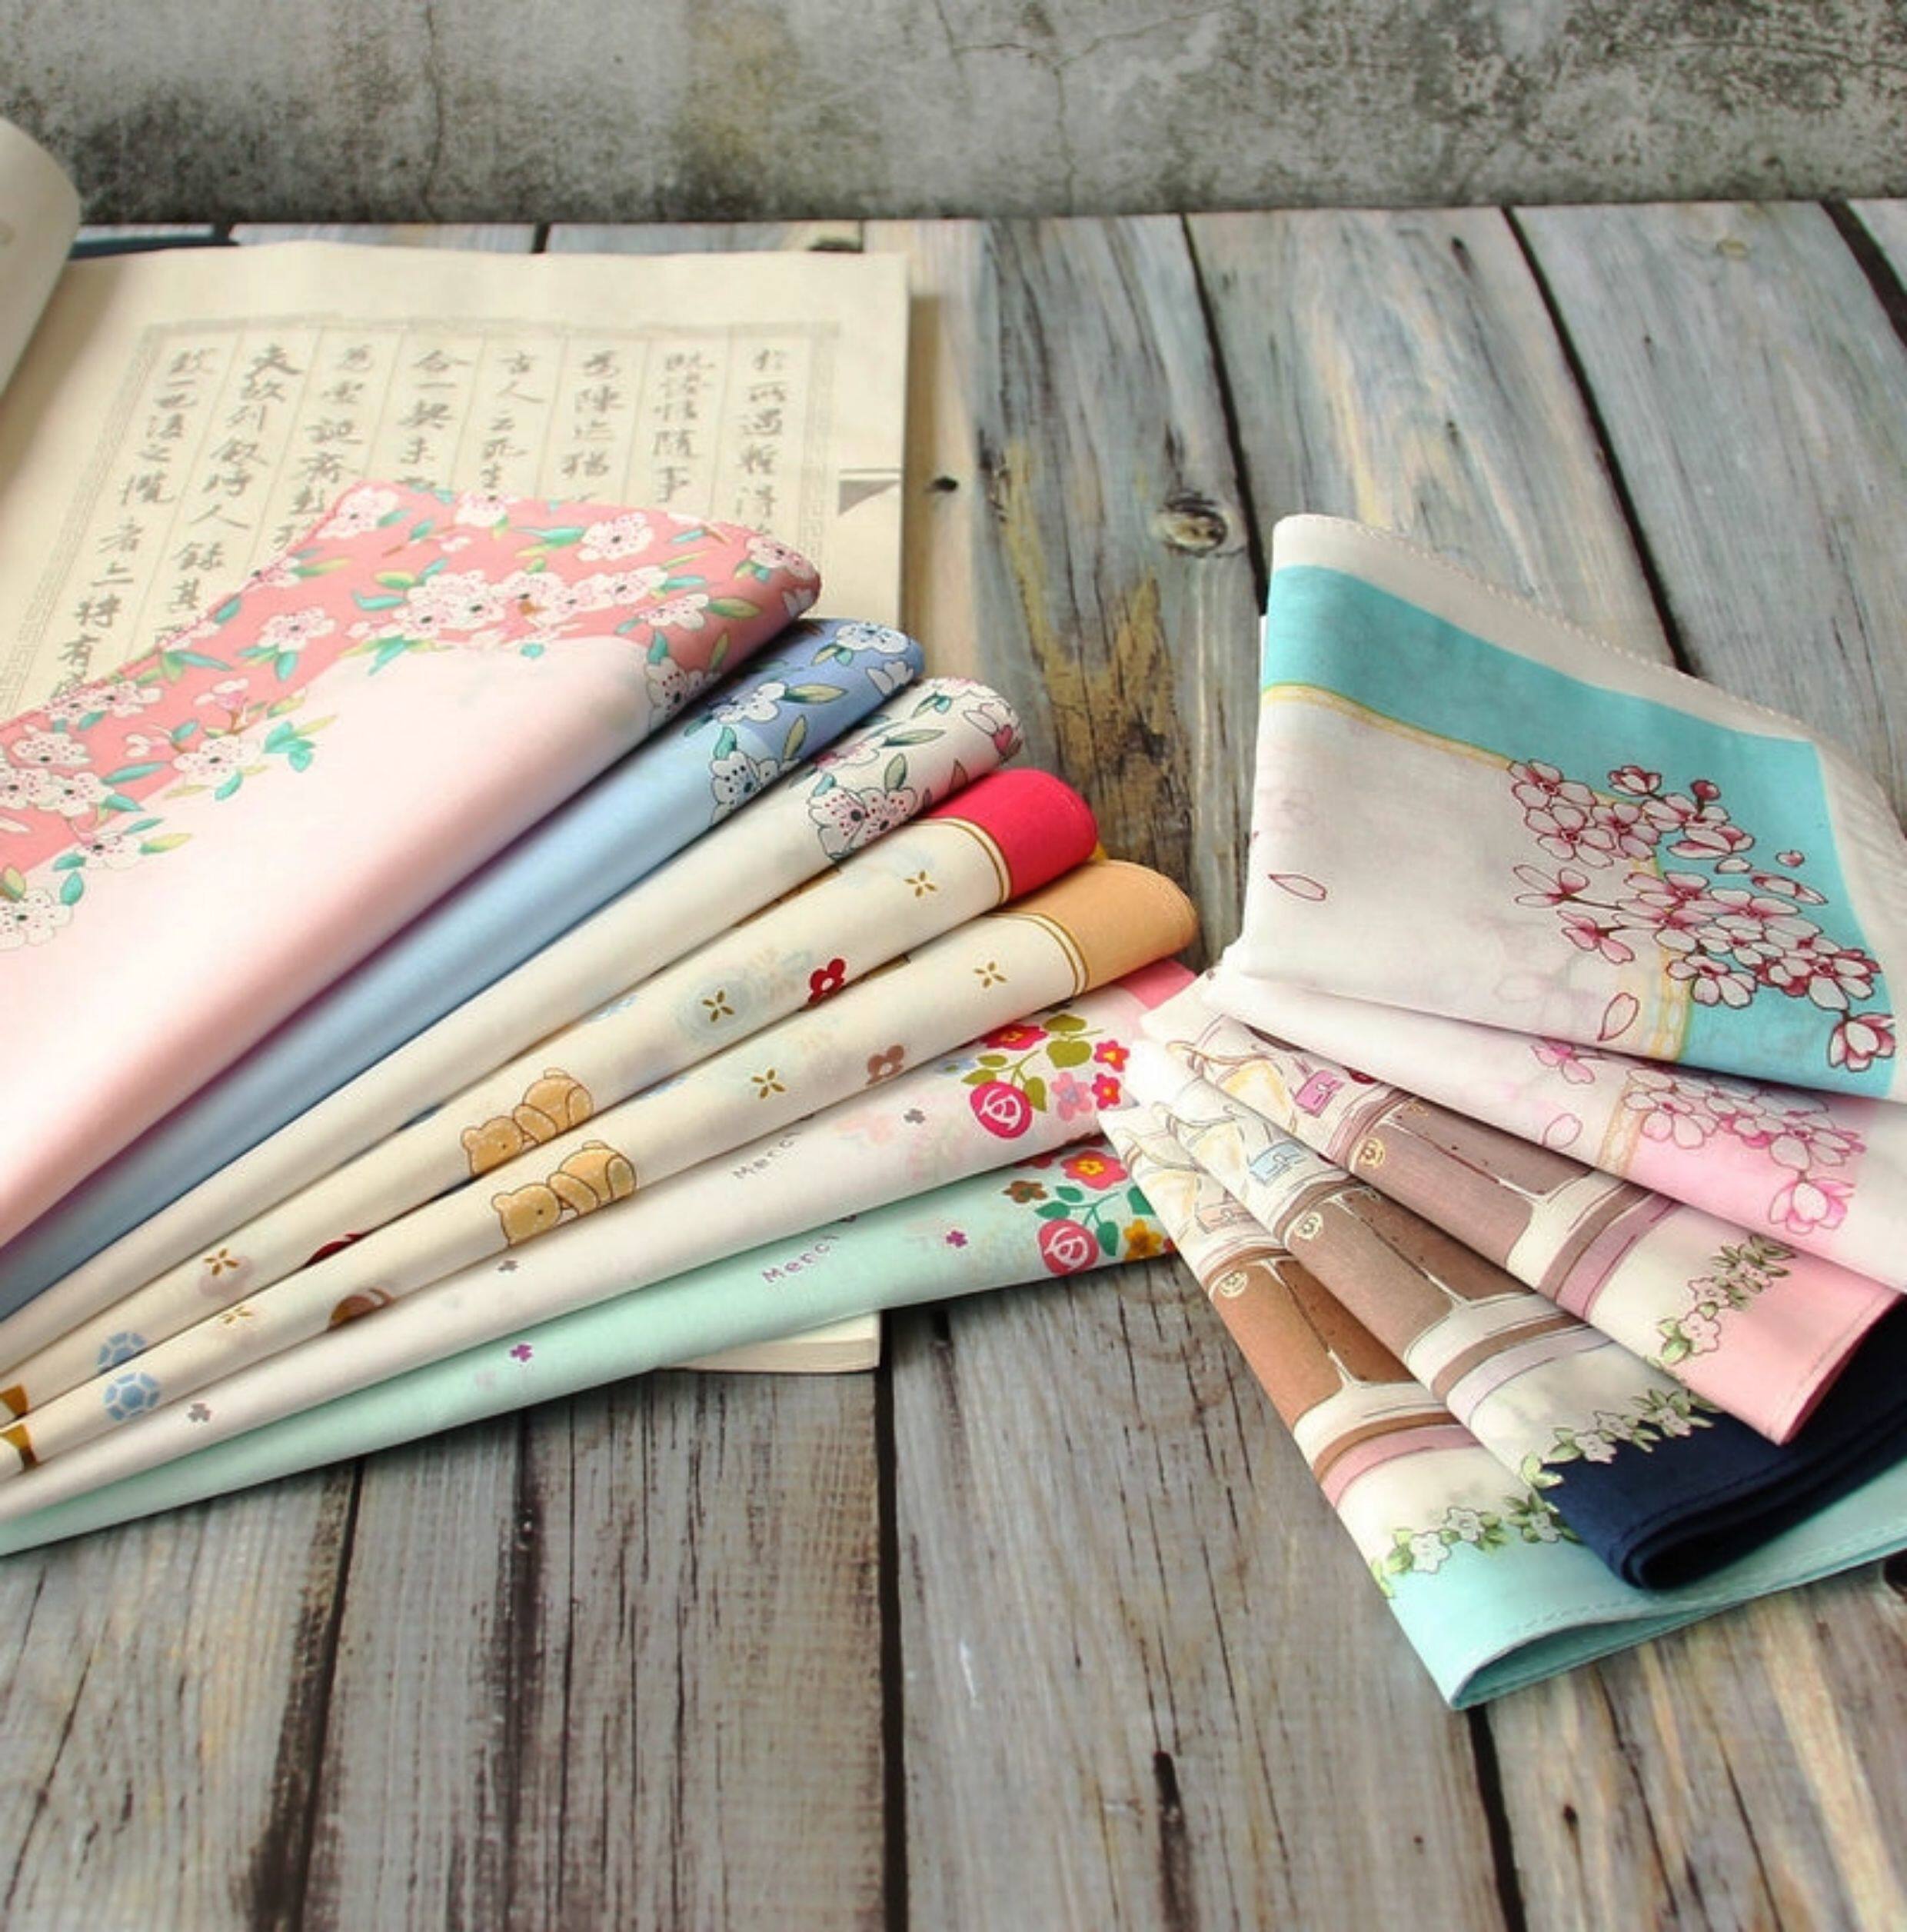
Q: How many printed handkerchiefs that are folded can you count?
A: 12